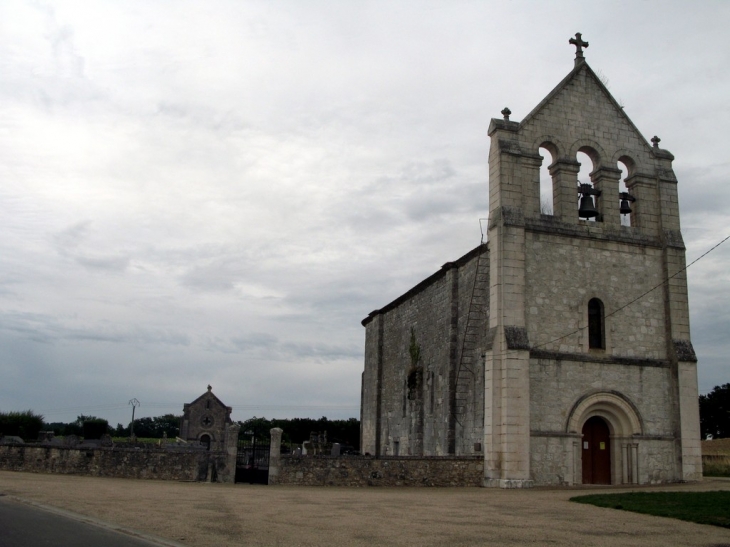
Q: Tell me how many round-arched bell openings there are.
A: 3